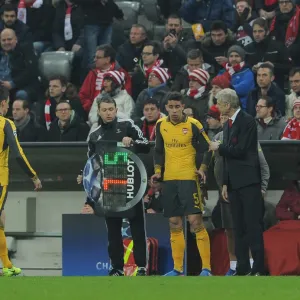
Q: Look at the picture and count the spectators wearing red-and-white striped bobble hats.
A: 3